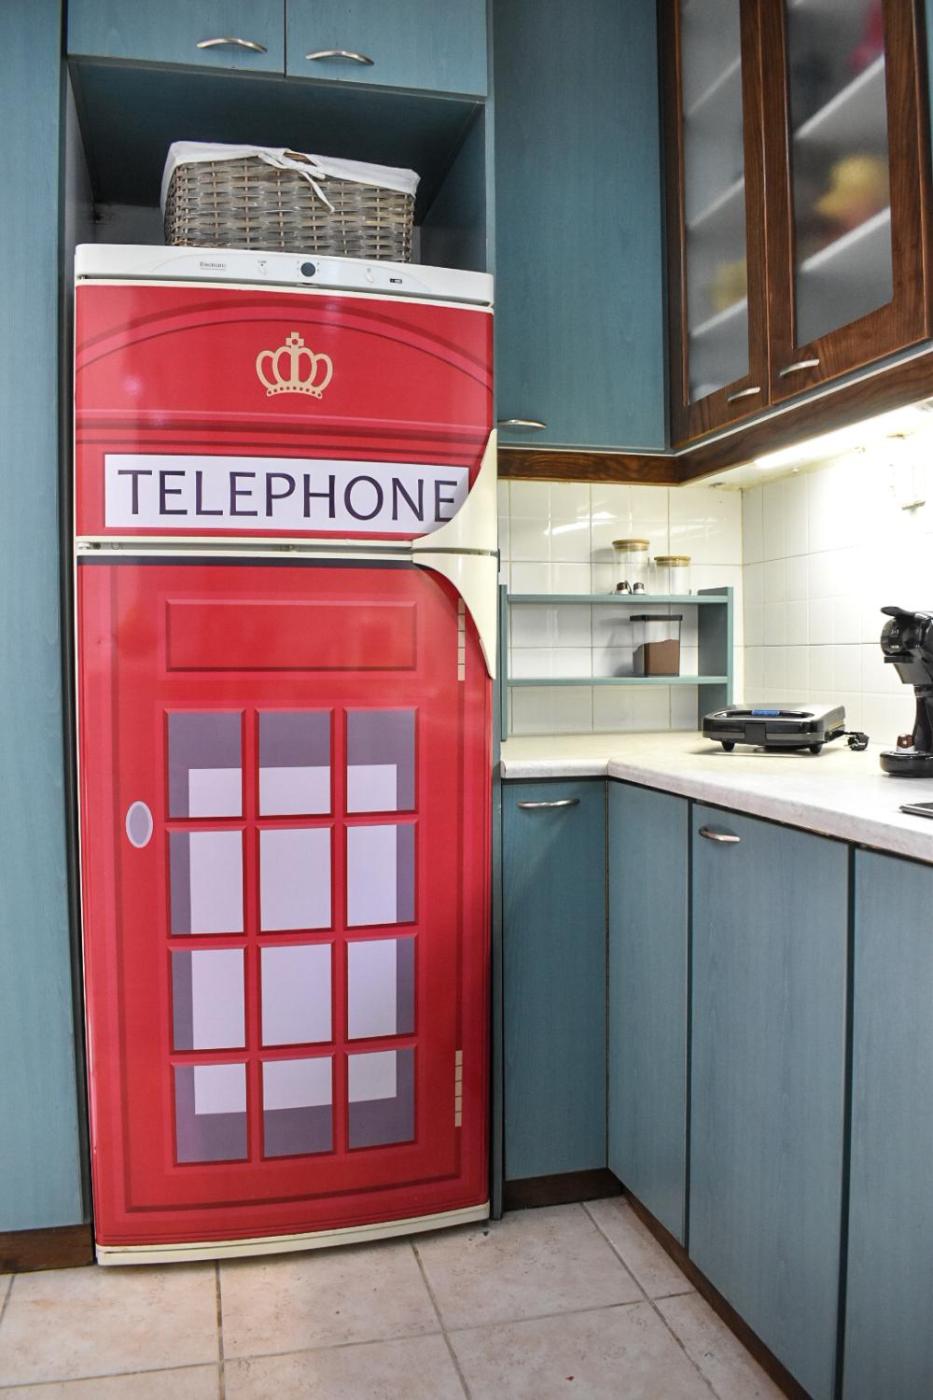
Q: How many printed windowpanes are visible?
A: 12